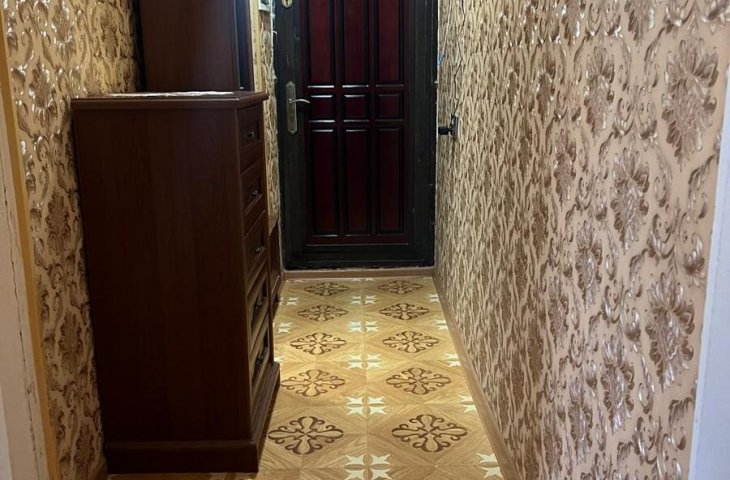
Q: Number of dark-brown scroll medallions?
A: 10